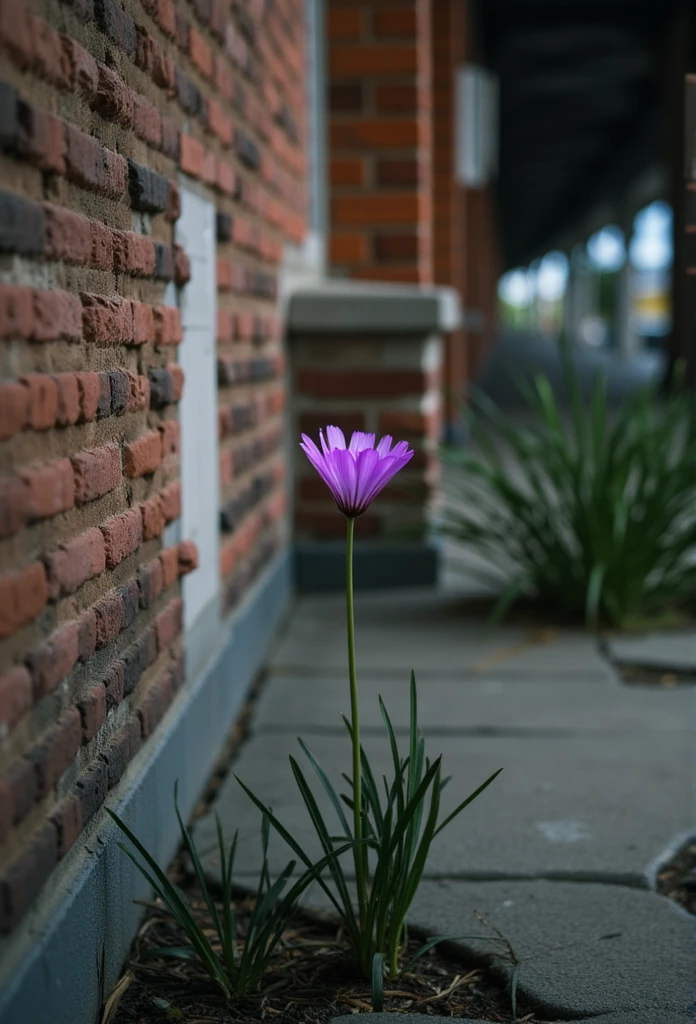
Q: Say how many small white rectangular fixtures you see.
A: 1